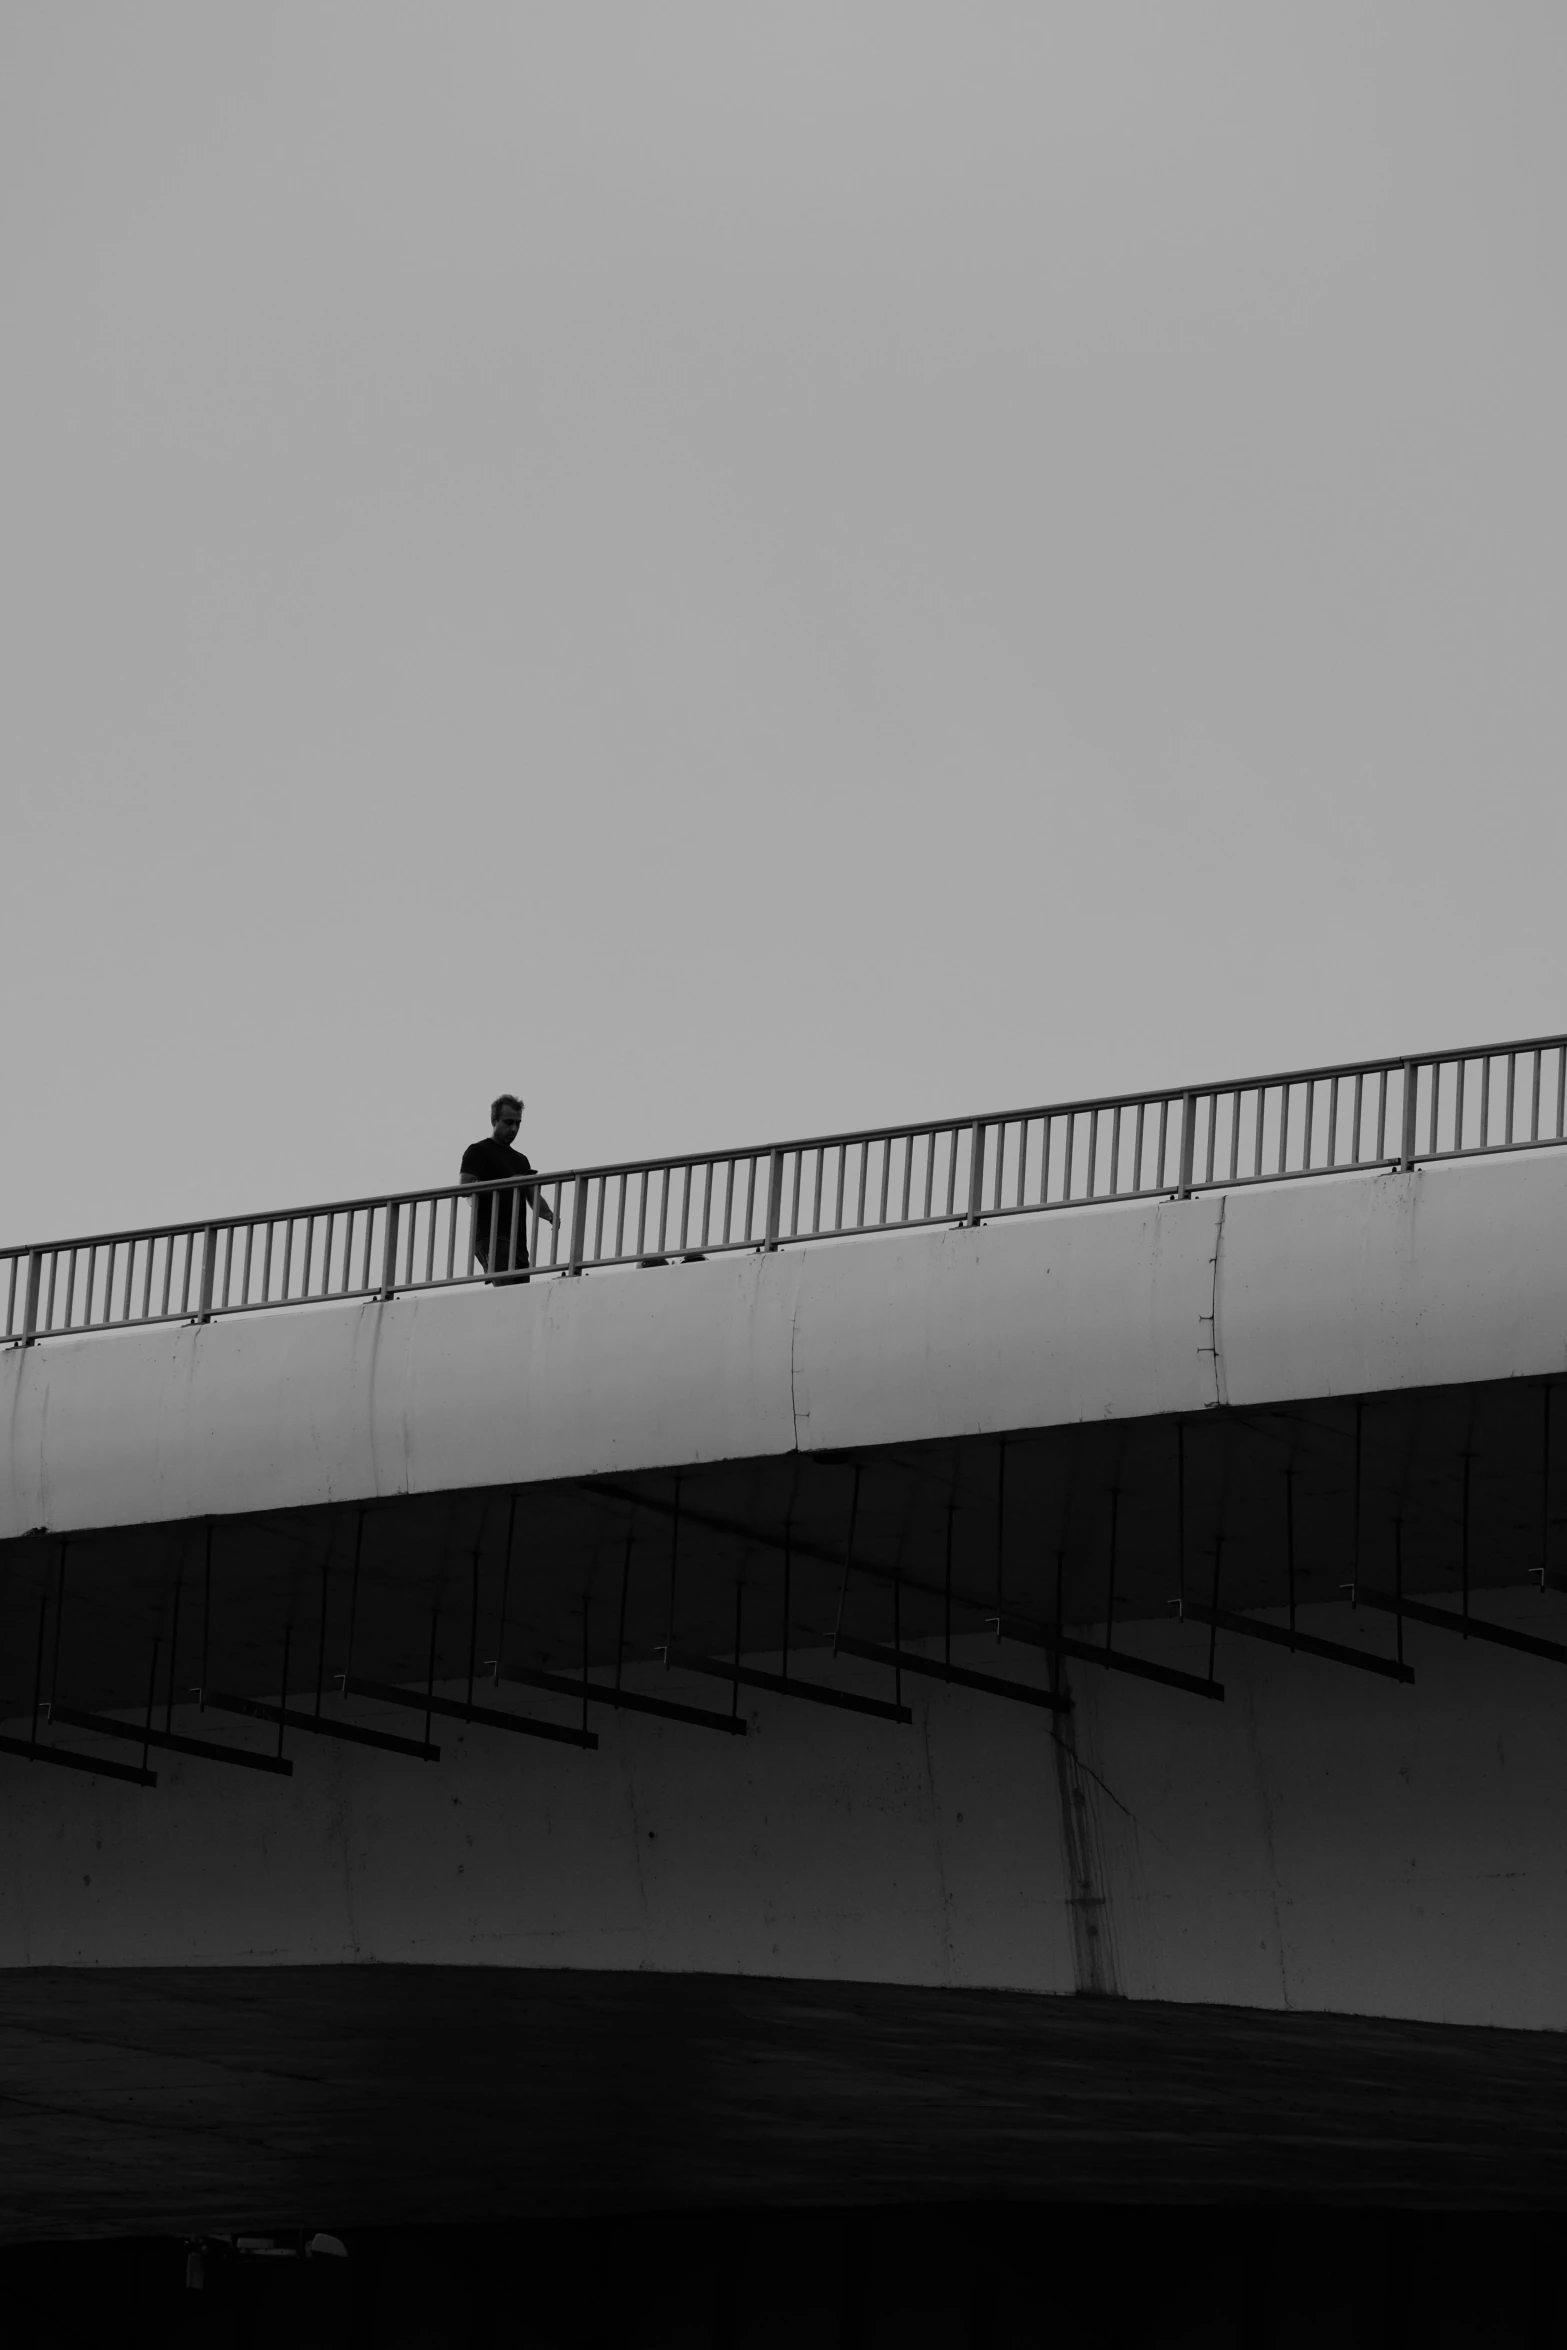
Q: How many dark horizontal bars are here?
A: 11